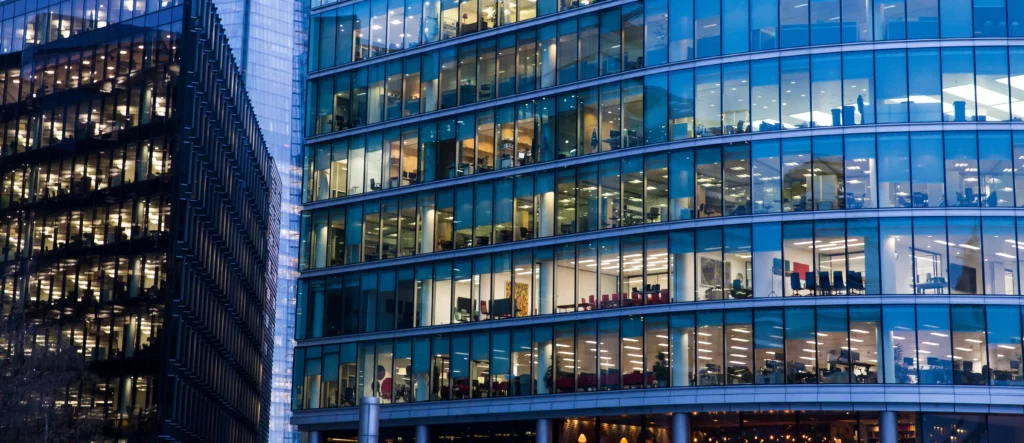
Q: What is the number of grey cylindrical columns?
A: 6